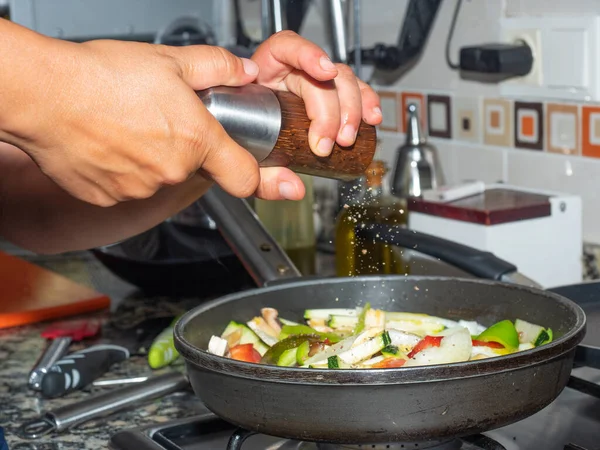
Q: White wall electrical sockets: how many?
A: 1